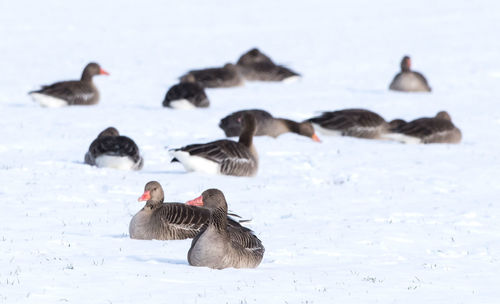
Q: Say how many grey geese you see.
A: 12